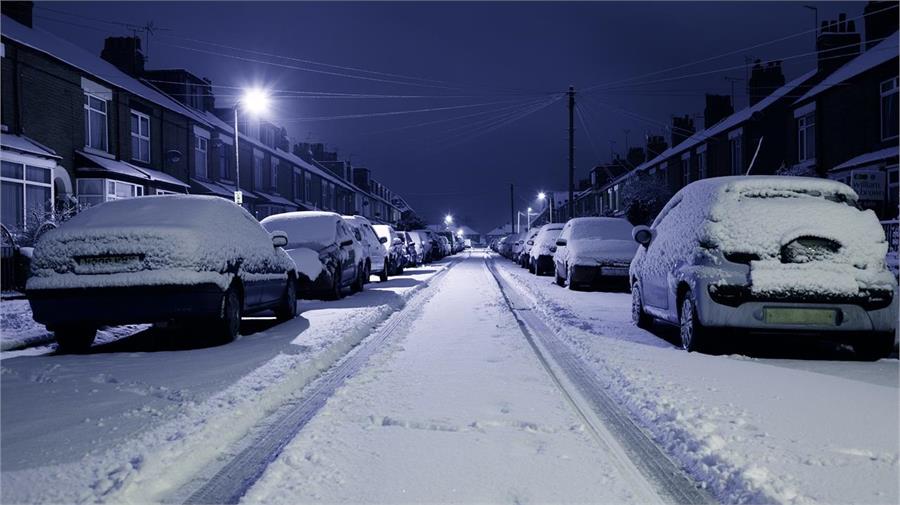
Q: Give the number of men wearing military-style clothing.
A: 0